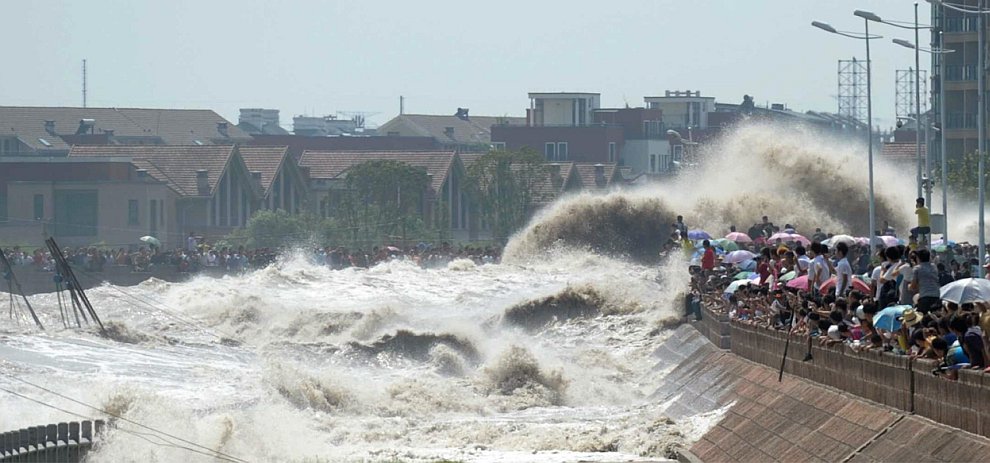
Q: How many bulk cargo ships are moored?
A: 0